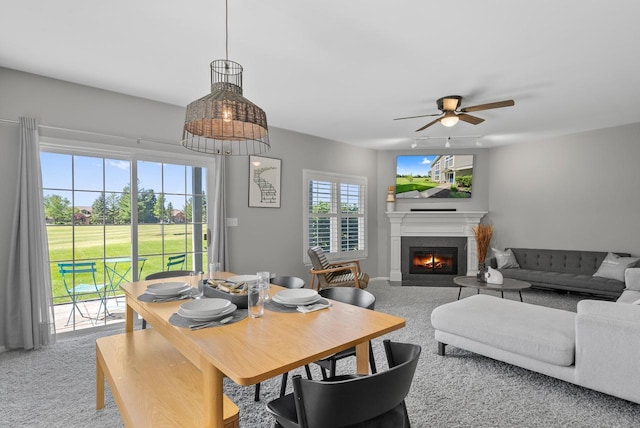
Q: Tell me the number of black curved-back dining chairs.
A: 4